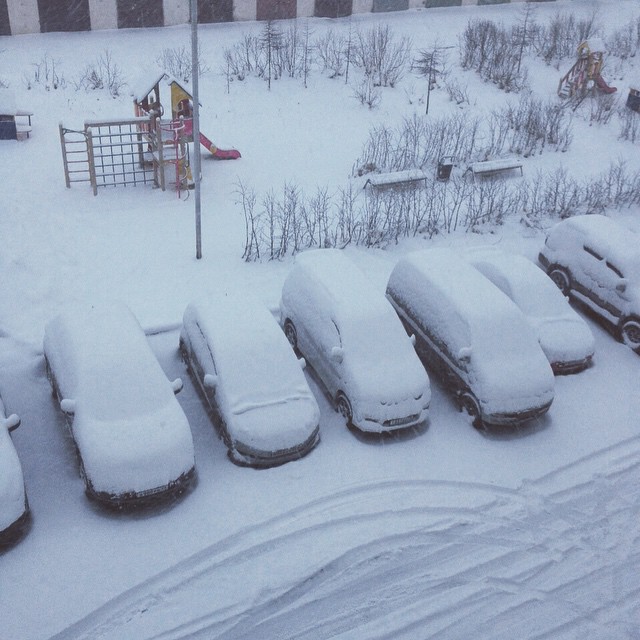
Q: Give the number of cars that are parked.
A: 7